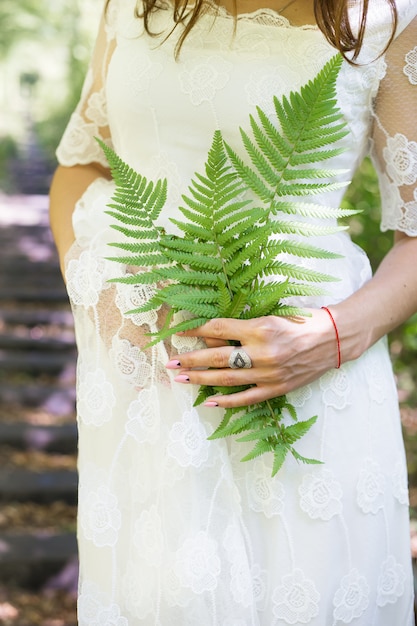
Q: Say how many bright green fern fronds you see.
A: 3